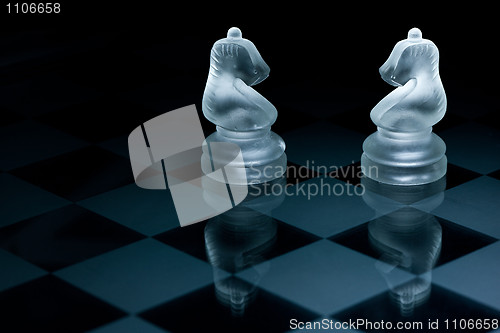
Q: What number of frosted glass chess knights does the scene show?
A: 2